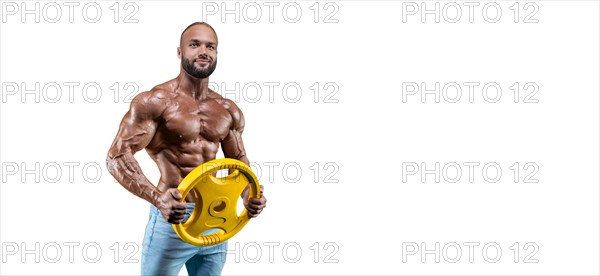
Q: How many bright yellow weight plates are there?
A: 1